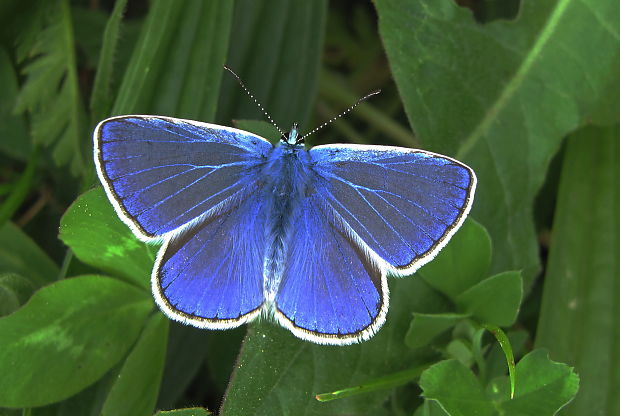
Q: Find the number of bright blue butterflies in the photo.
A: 1